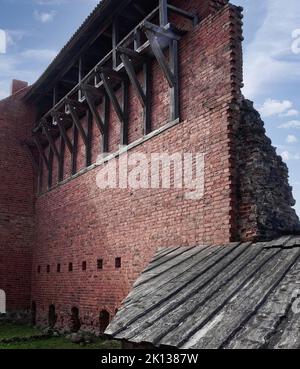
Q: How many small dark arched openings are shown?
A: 4